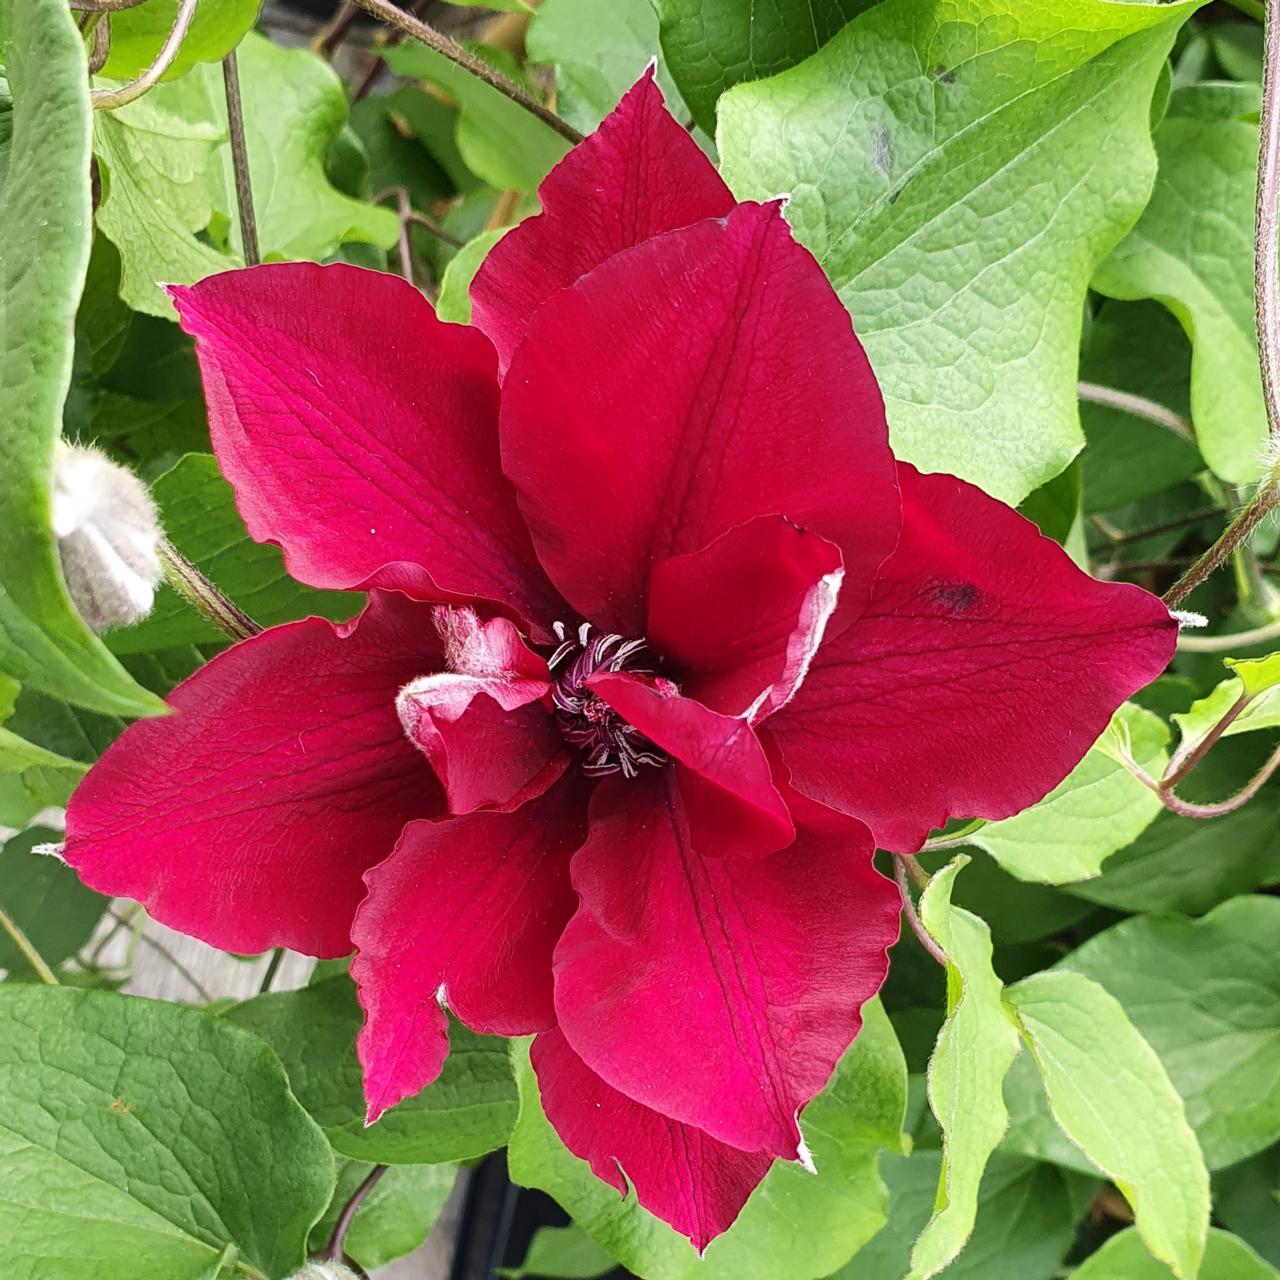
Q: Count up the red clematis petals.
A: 11